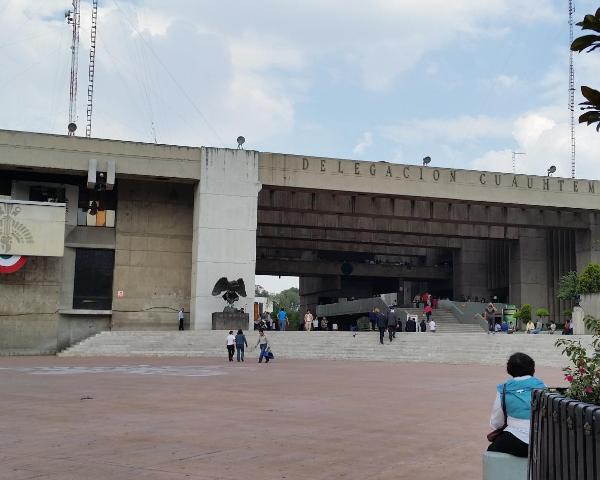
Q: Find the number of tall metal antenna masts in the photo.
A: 3